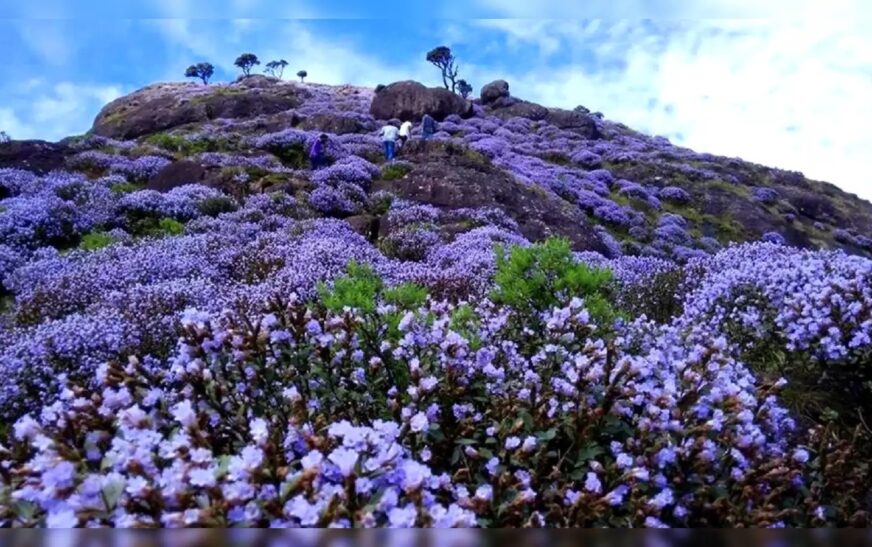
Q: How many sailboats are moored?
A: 0